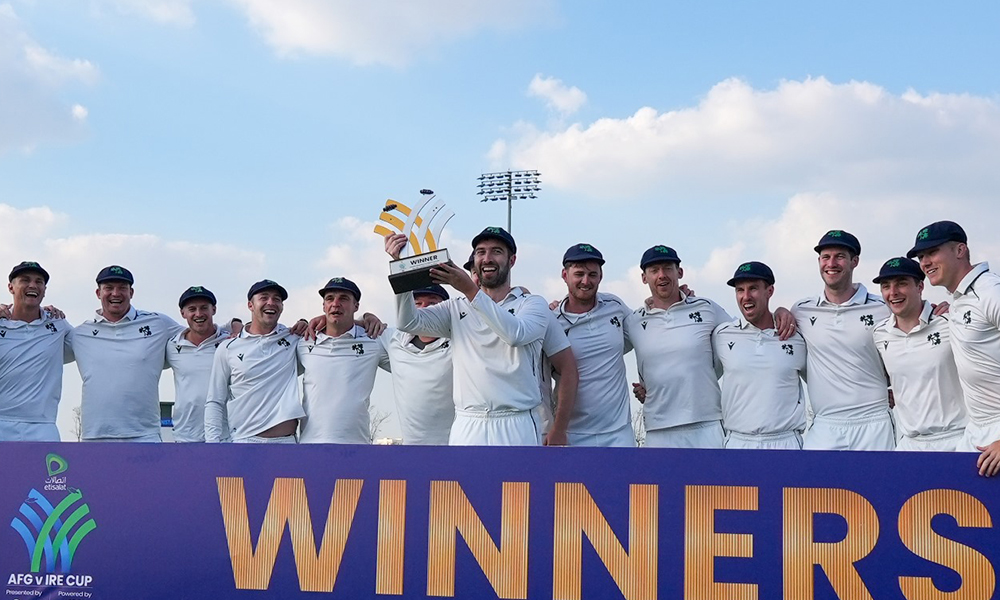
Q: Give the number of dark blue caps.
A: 14